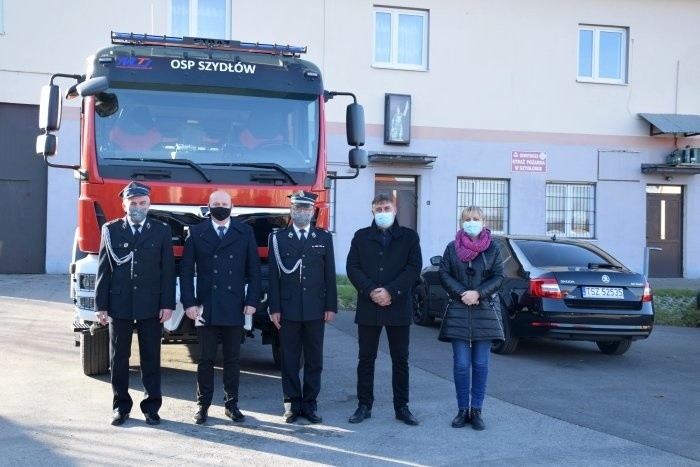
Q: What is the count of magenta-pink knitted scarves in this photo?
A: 1